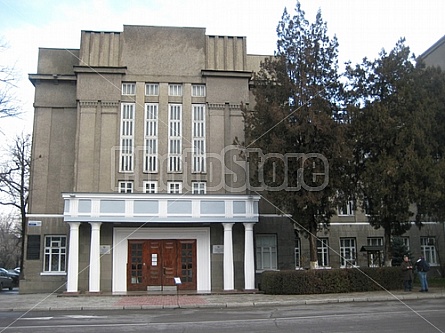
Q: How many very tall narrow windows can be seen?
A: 4